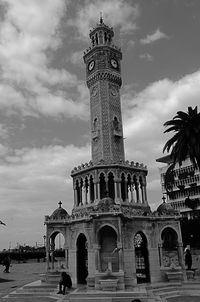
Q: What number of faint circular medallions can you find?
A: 2